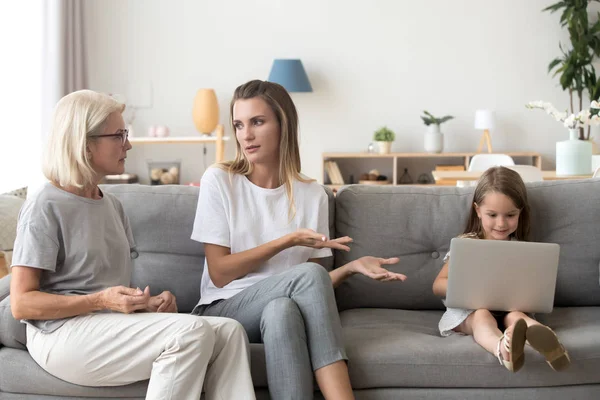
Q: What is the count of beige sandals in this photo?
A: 2